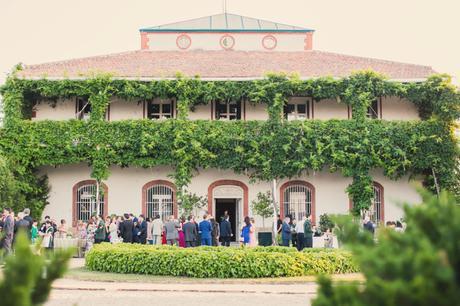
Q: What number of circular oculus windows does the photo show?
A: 3